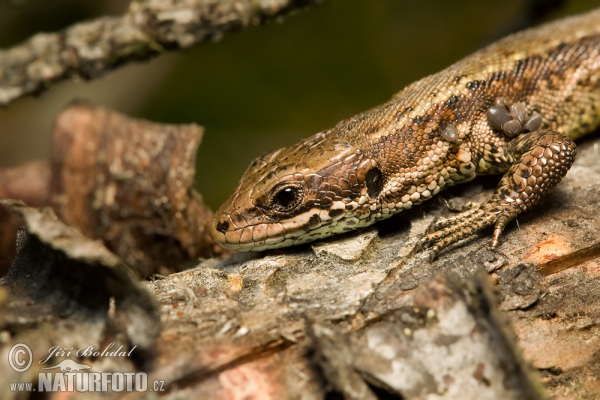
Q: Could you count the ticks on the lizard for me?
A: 6